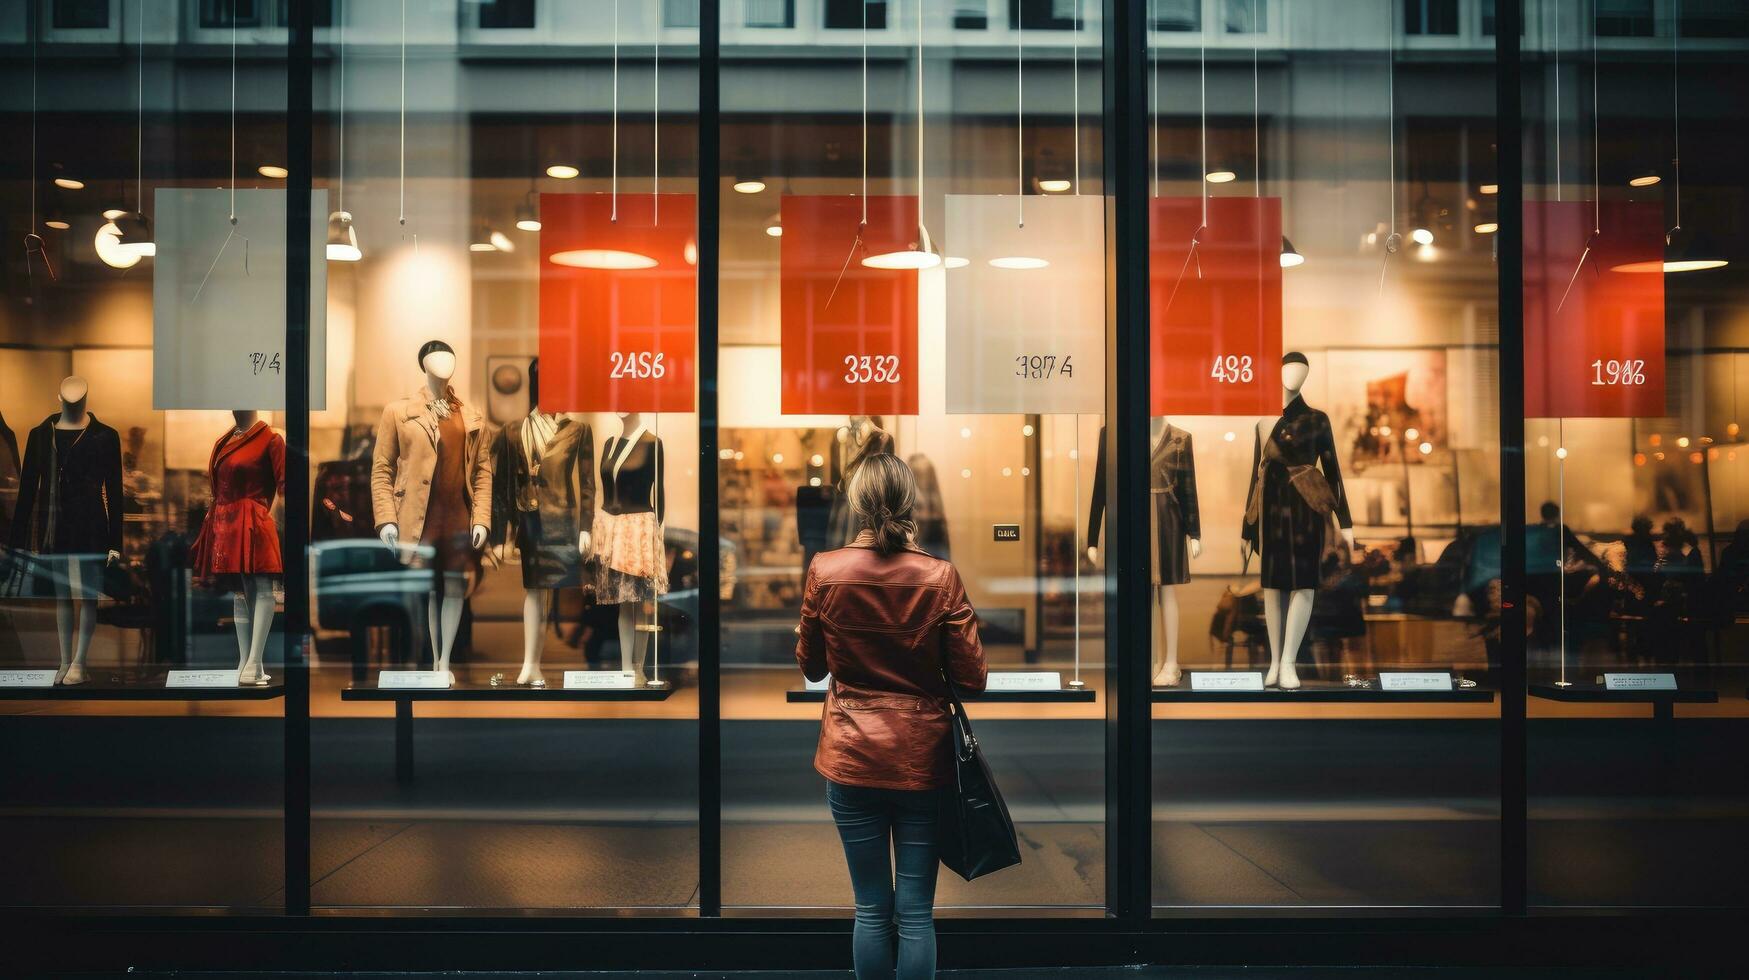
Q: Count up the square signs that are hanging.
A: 6